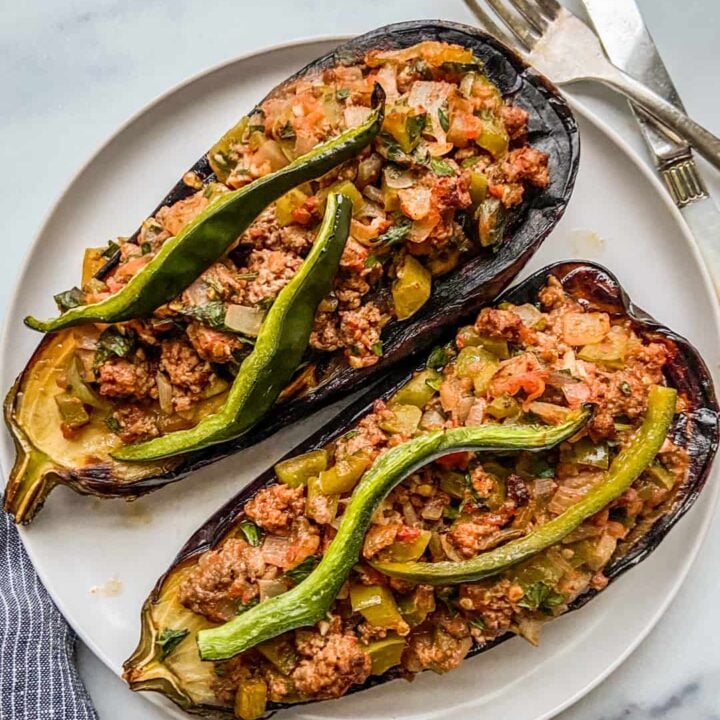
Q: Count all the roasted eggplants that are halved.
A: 2